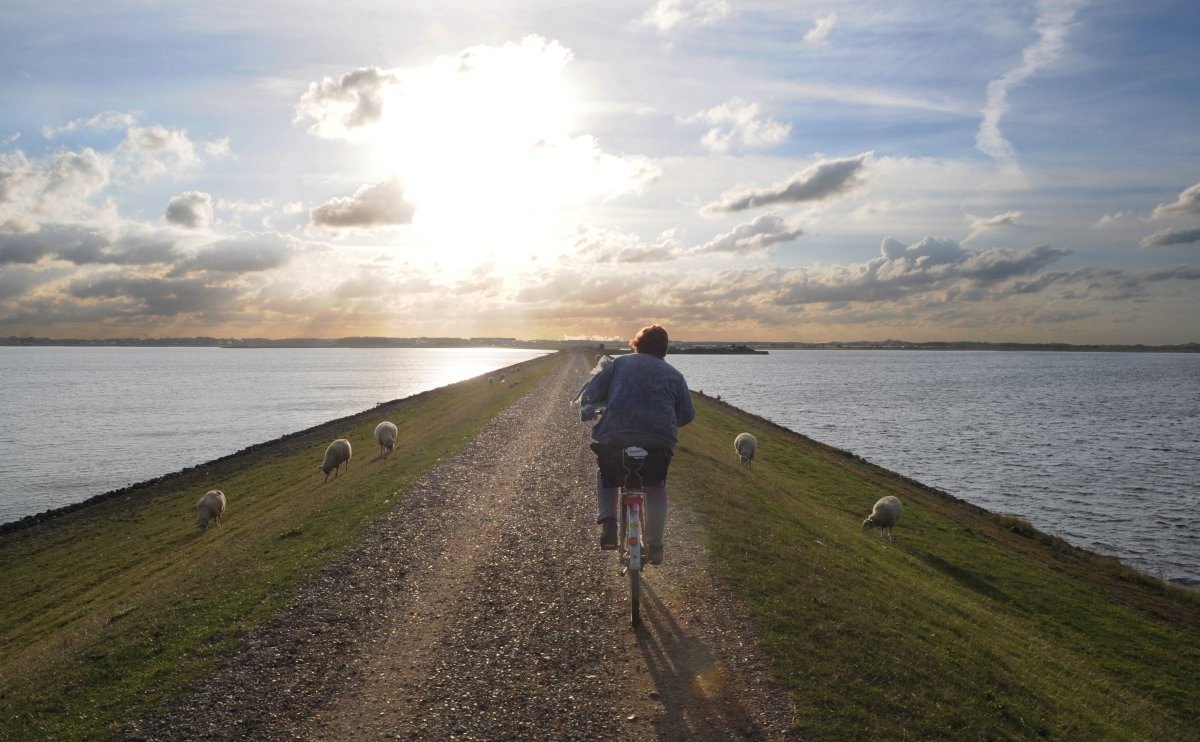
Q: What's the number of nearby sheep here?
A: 5